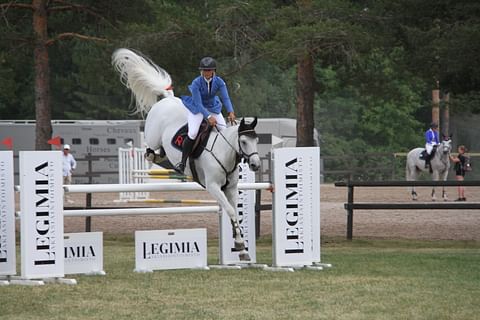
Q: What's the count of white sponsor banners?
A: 6